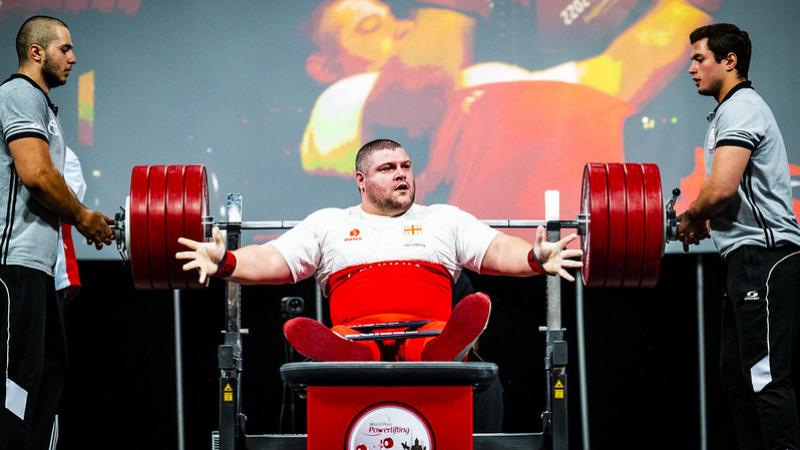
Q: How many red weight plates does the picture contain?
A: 8